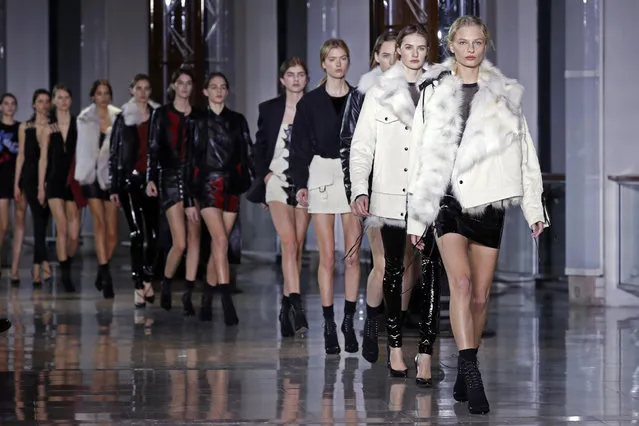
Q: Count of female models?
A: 12